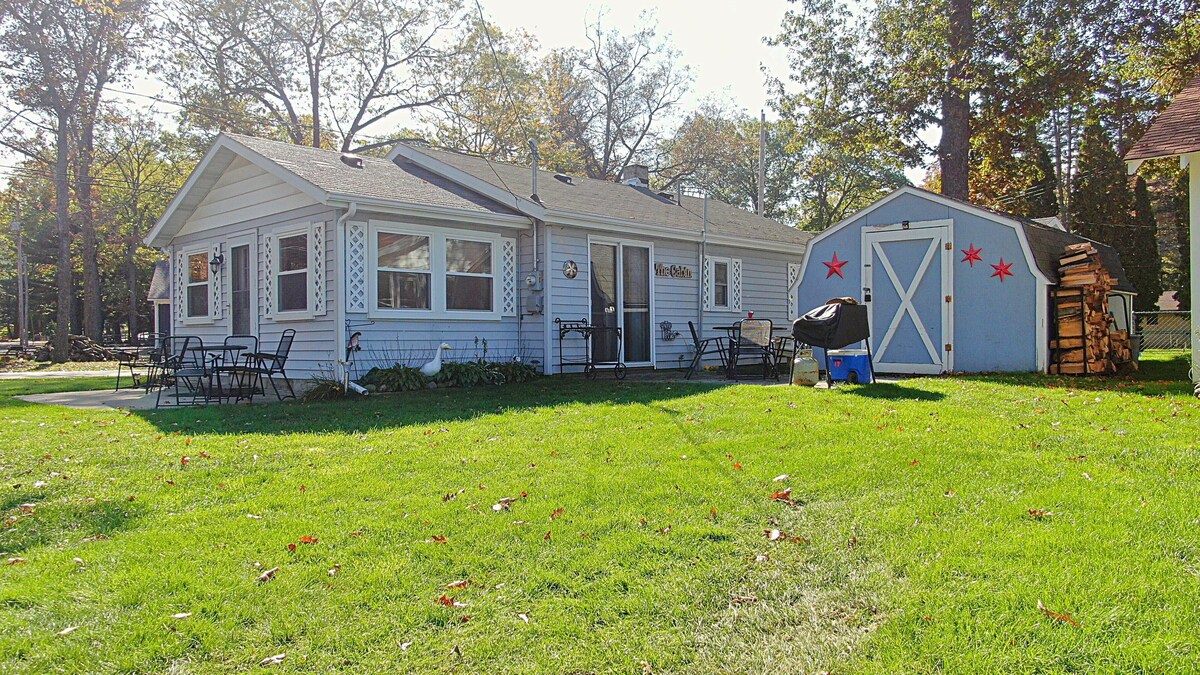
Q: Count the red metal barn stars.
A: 3